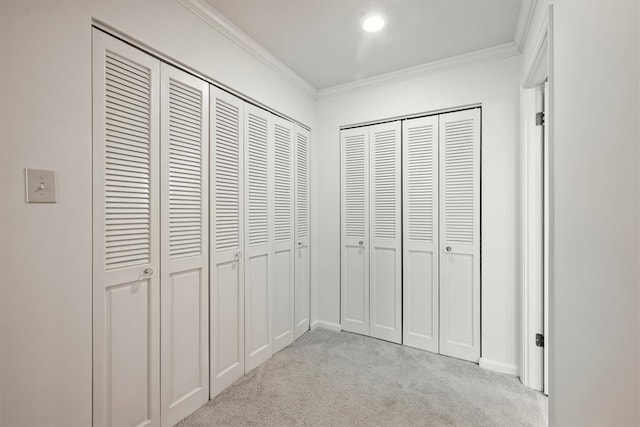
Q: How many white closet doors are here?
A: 10